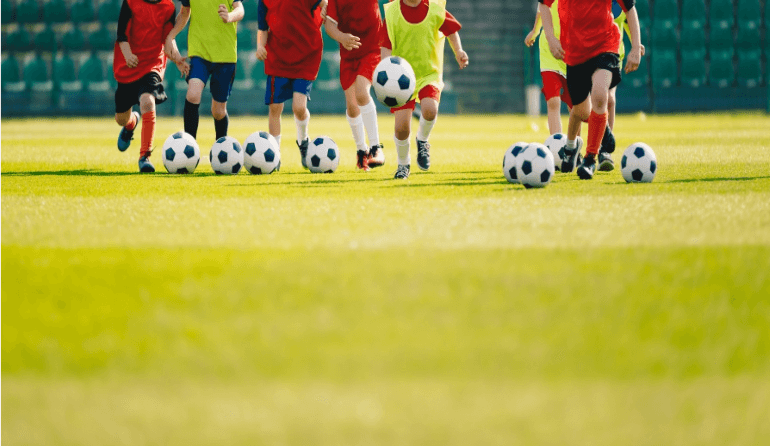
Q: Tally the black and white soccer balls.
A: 9